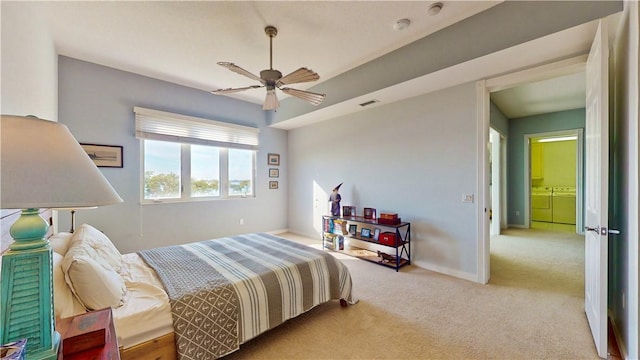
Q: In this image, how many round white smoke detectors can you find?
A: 2